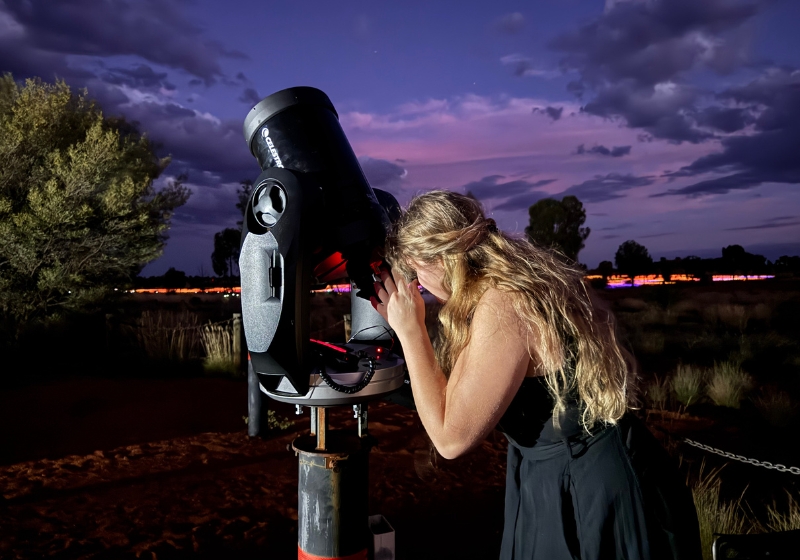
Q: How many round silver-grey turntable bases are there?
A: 1